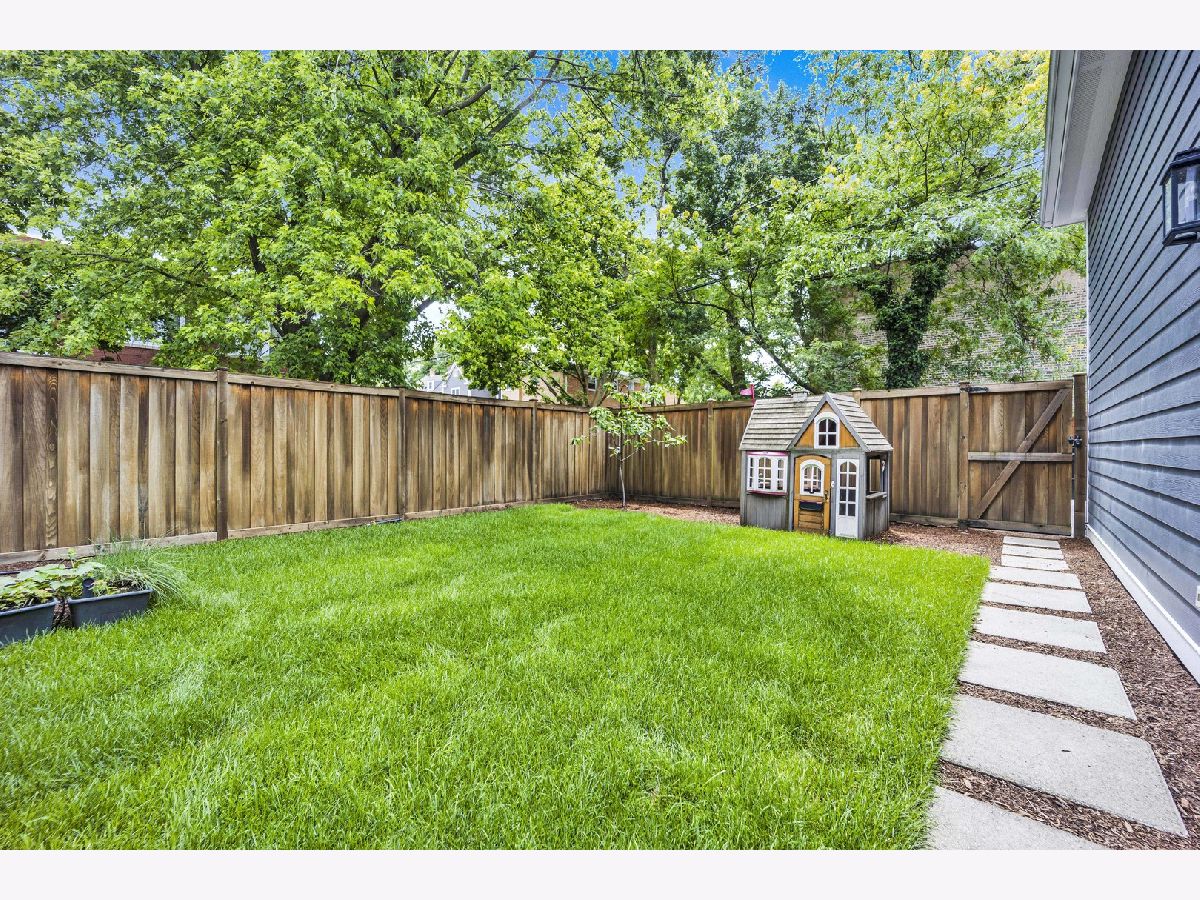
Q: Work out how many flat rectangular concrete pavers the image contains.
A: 9